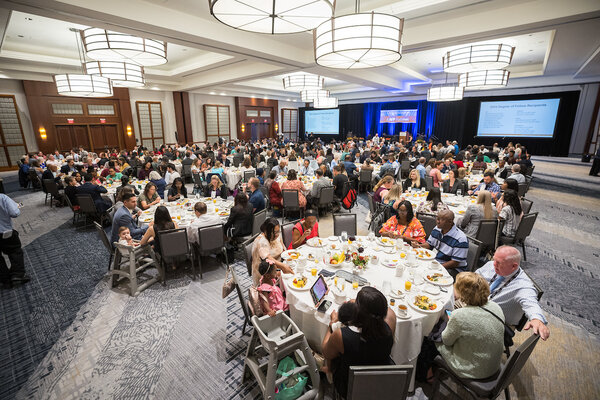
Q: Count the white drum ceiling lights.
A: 11